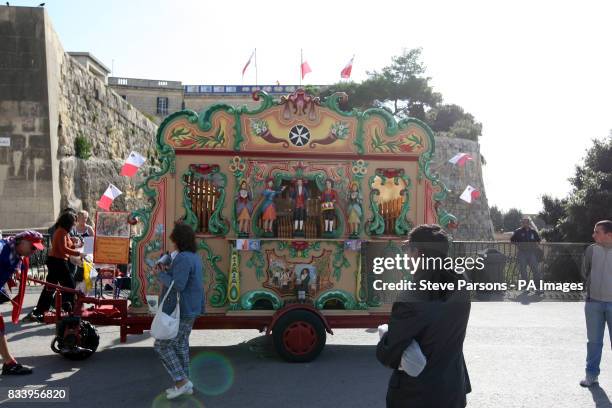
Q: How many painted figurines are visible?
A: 5